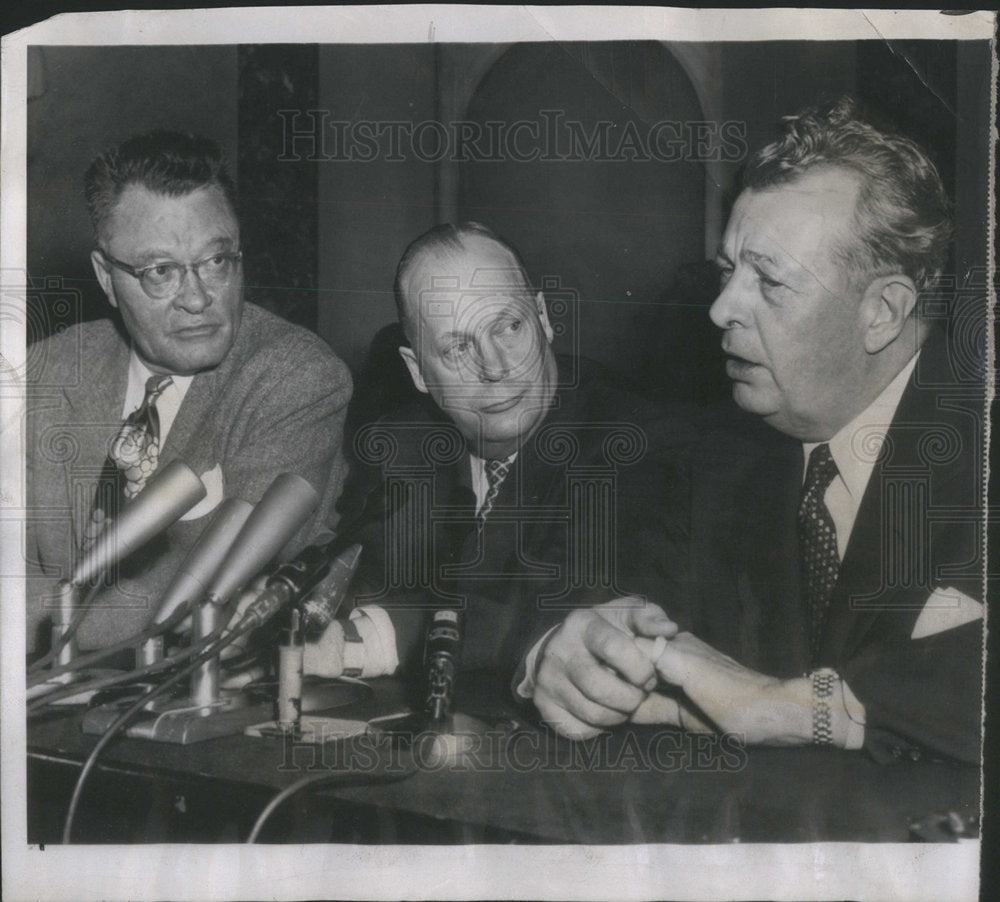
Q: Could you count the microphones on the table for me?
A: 6